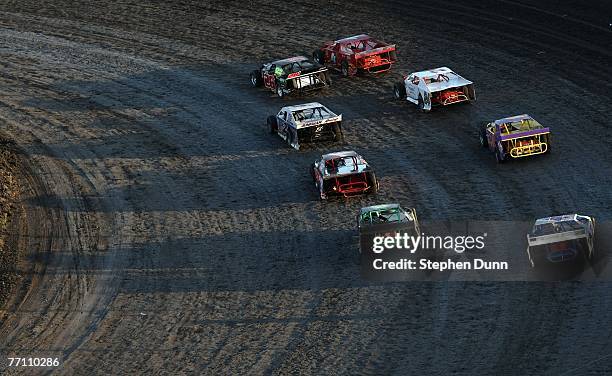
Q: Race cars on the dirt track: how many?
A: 8